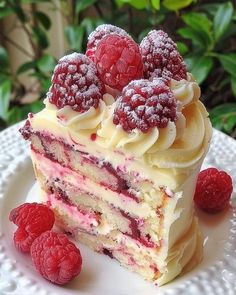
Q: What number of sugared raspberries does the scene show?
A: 4